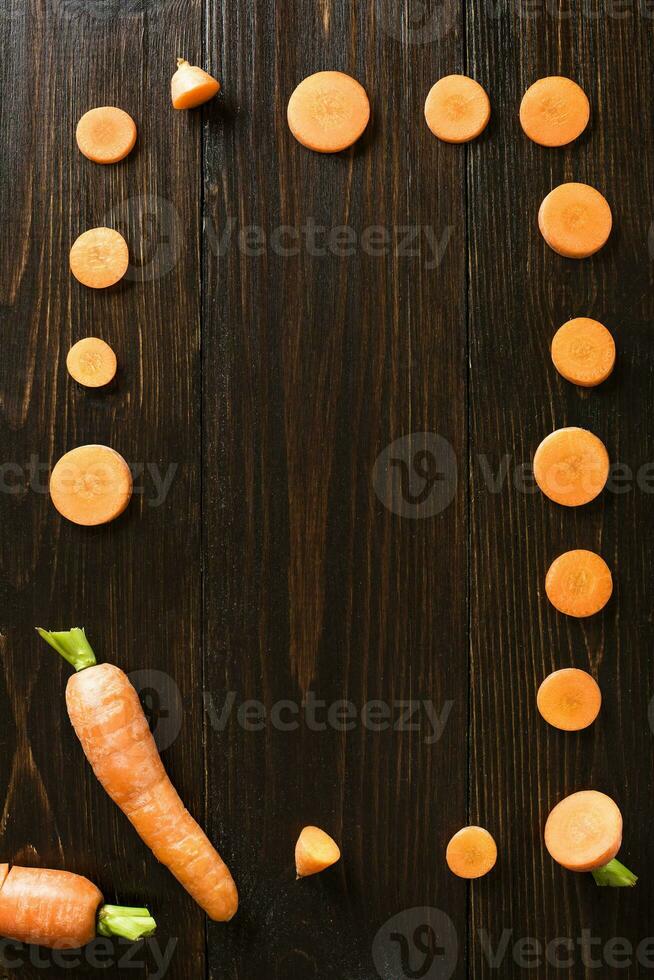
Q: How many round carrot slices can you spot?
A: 13